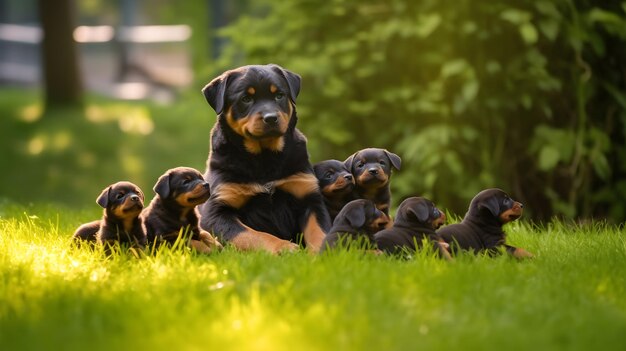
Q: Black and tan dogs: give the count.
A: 8